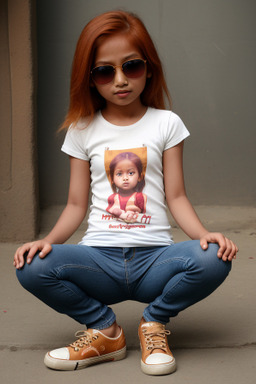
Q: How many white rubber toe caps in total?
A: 2